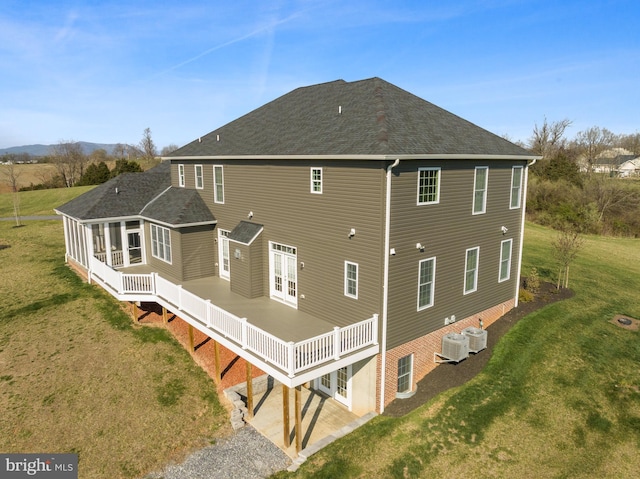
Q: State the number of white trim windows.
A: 13